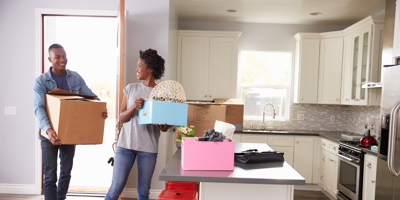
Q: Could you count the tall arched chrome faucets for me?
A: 1